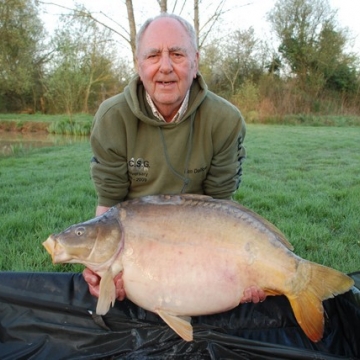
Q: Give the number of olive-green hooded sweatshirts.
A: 1